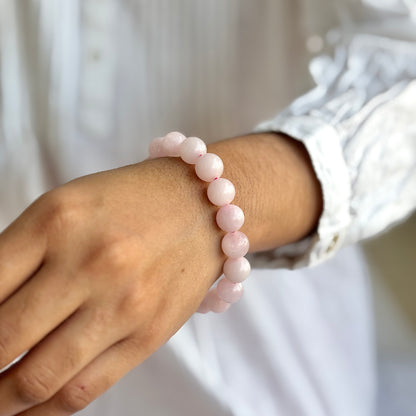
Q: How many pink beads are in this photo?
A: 11